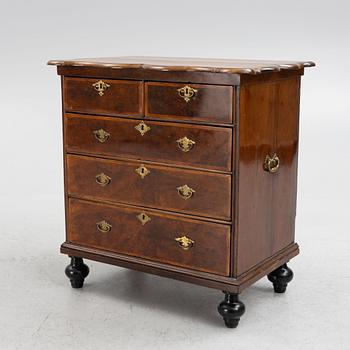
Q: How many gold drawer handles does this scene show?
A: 8